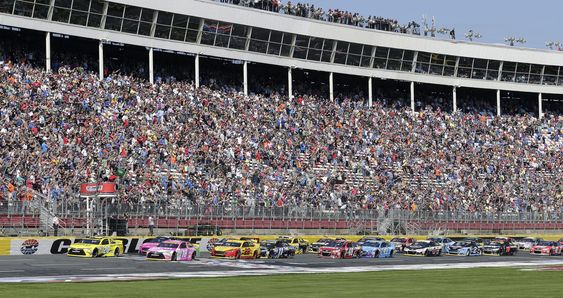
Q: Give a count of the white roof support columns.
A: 12